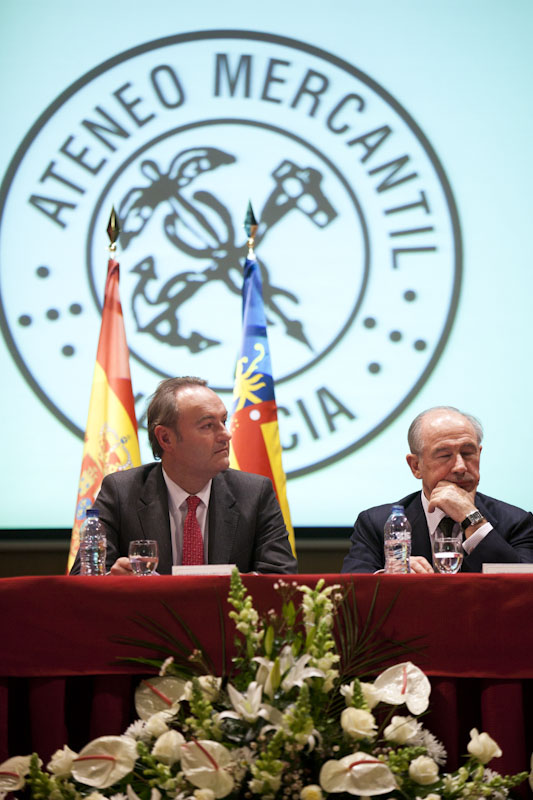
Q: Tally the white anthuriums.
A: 6